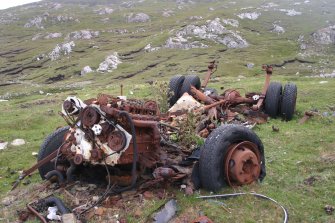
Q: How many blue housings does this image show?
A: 0